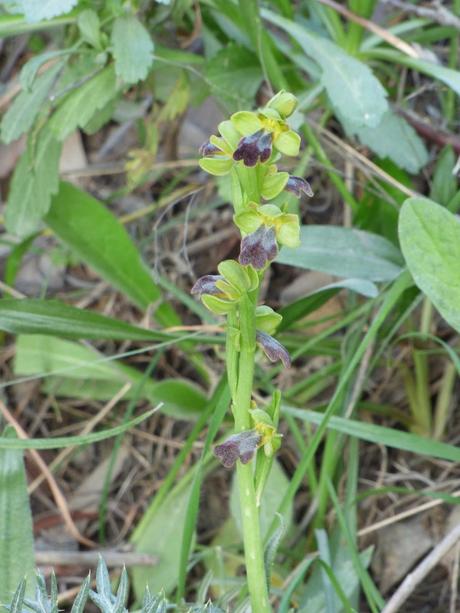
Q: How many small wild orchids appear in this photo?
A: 7